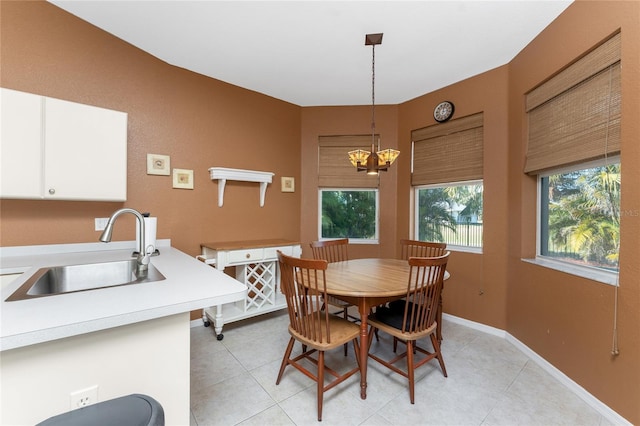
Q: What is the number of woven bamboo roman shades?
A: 3